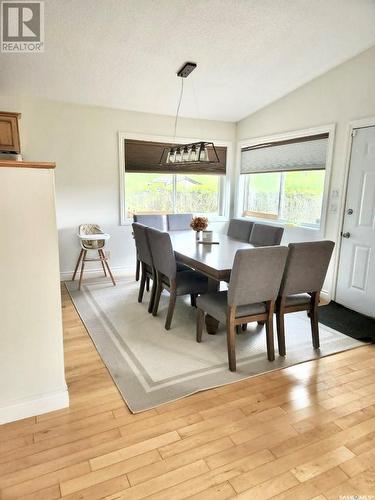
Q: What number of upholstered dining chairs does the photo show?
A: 8